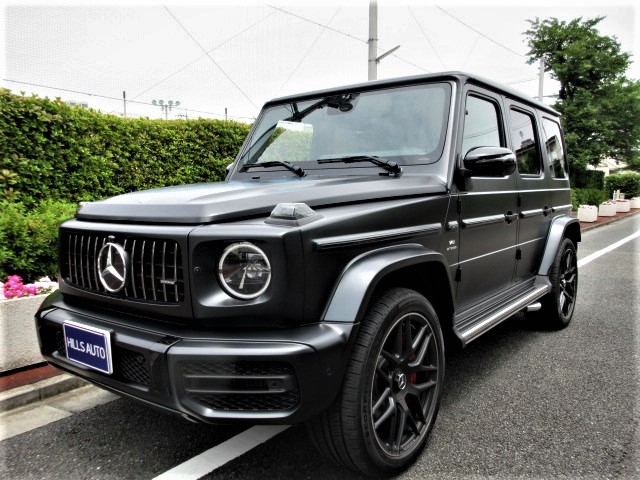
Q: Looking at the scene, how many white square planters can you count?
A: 4